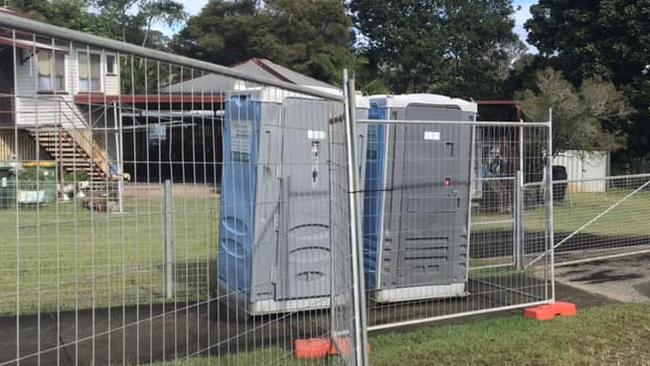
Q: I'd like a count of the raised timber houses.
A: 1